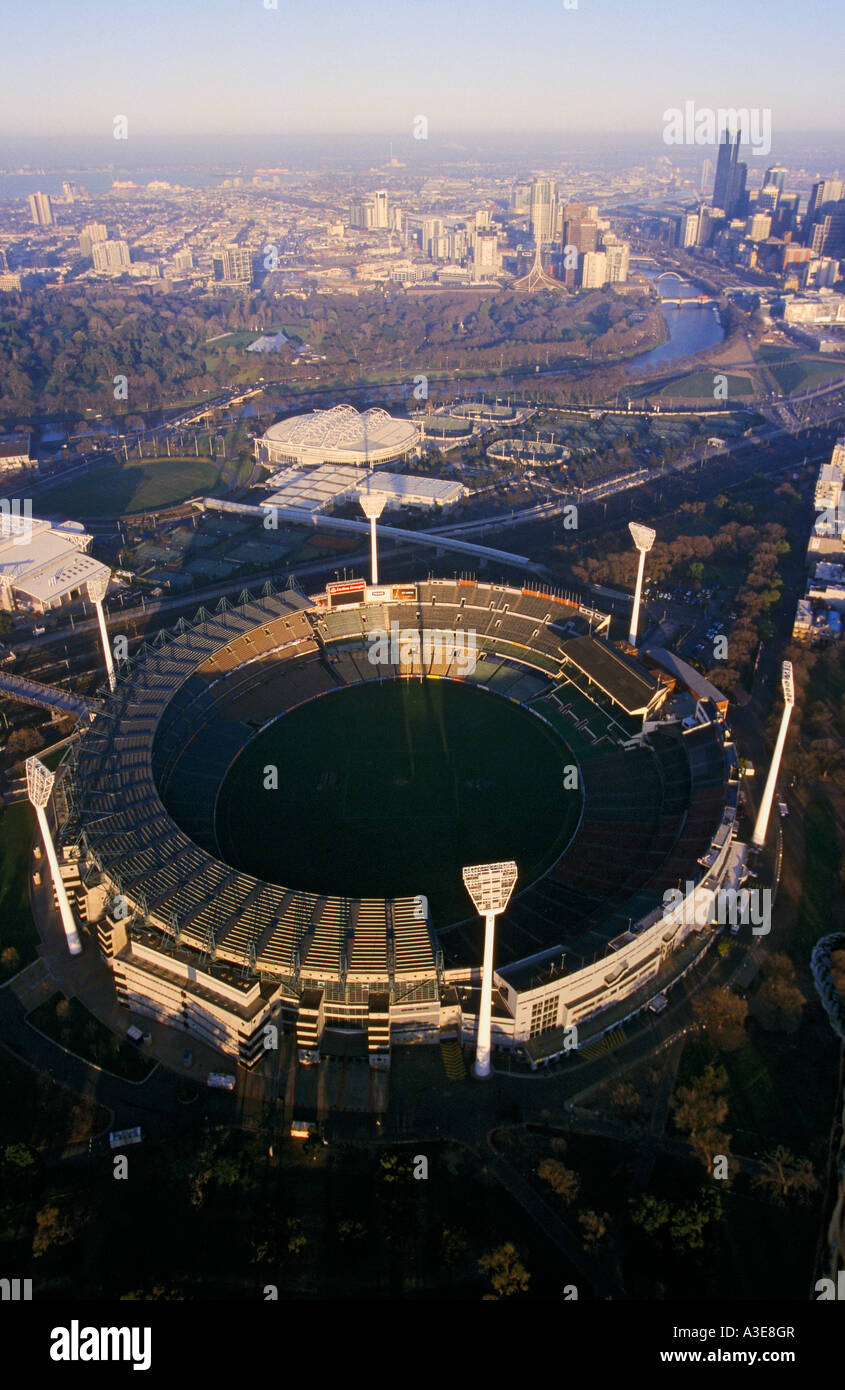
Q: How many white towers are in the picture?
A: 6